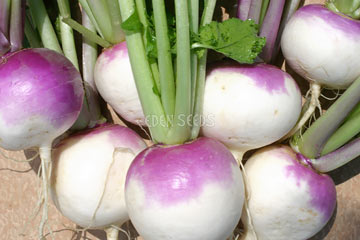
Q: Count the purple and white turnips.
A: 7